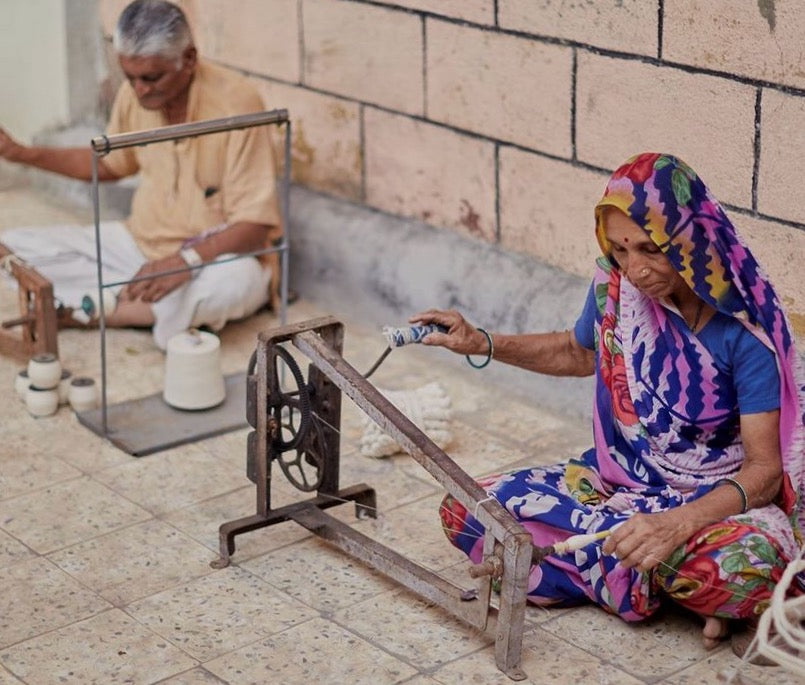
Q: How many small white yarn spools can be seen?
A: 5